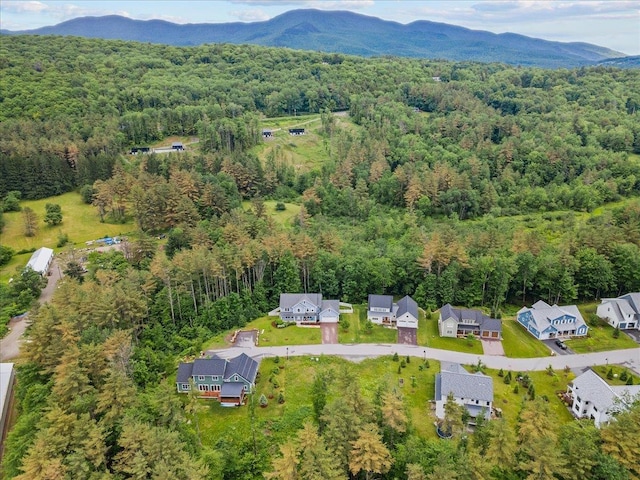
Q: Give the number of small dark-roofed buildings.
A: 4